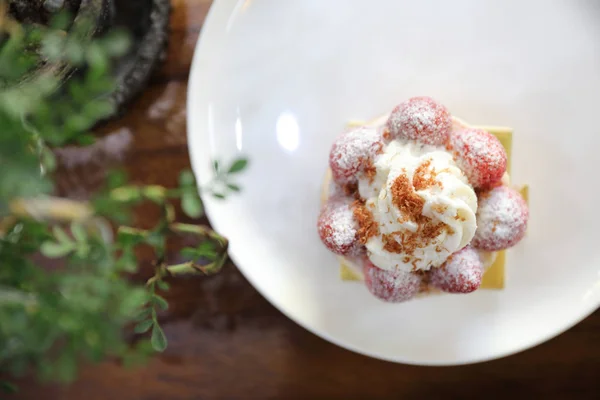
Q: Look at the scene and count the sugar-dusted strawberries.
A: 7